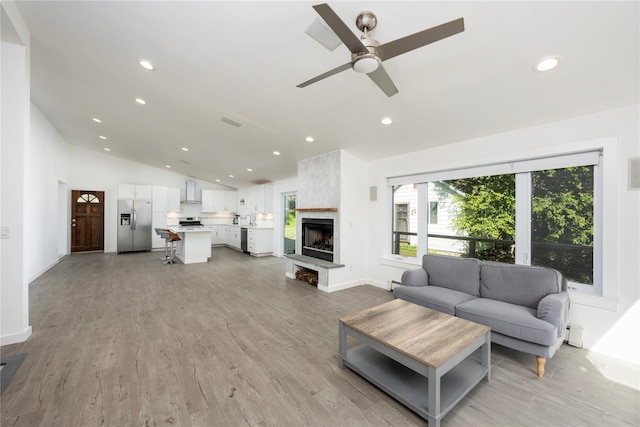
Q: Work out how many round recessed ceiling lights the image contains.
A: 14